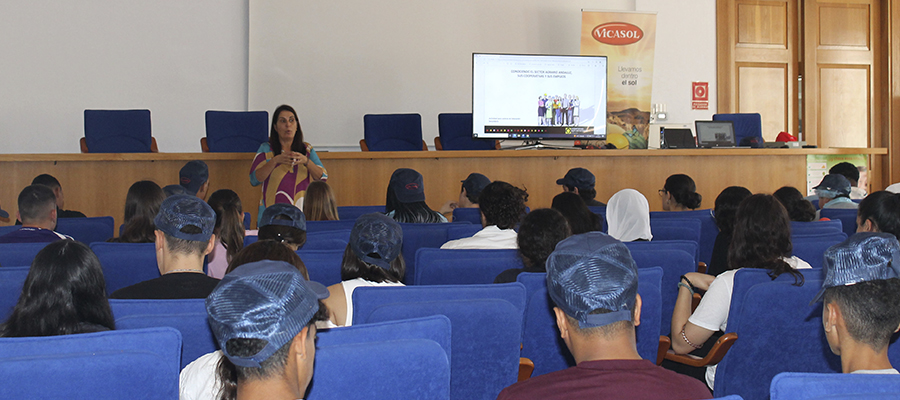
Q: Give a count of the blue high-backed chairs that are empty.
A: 5